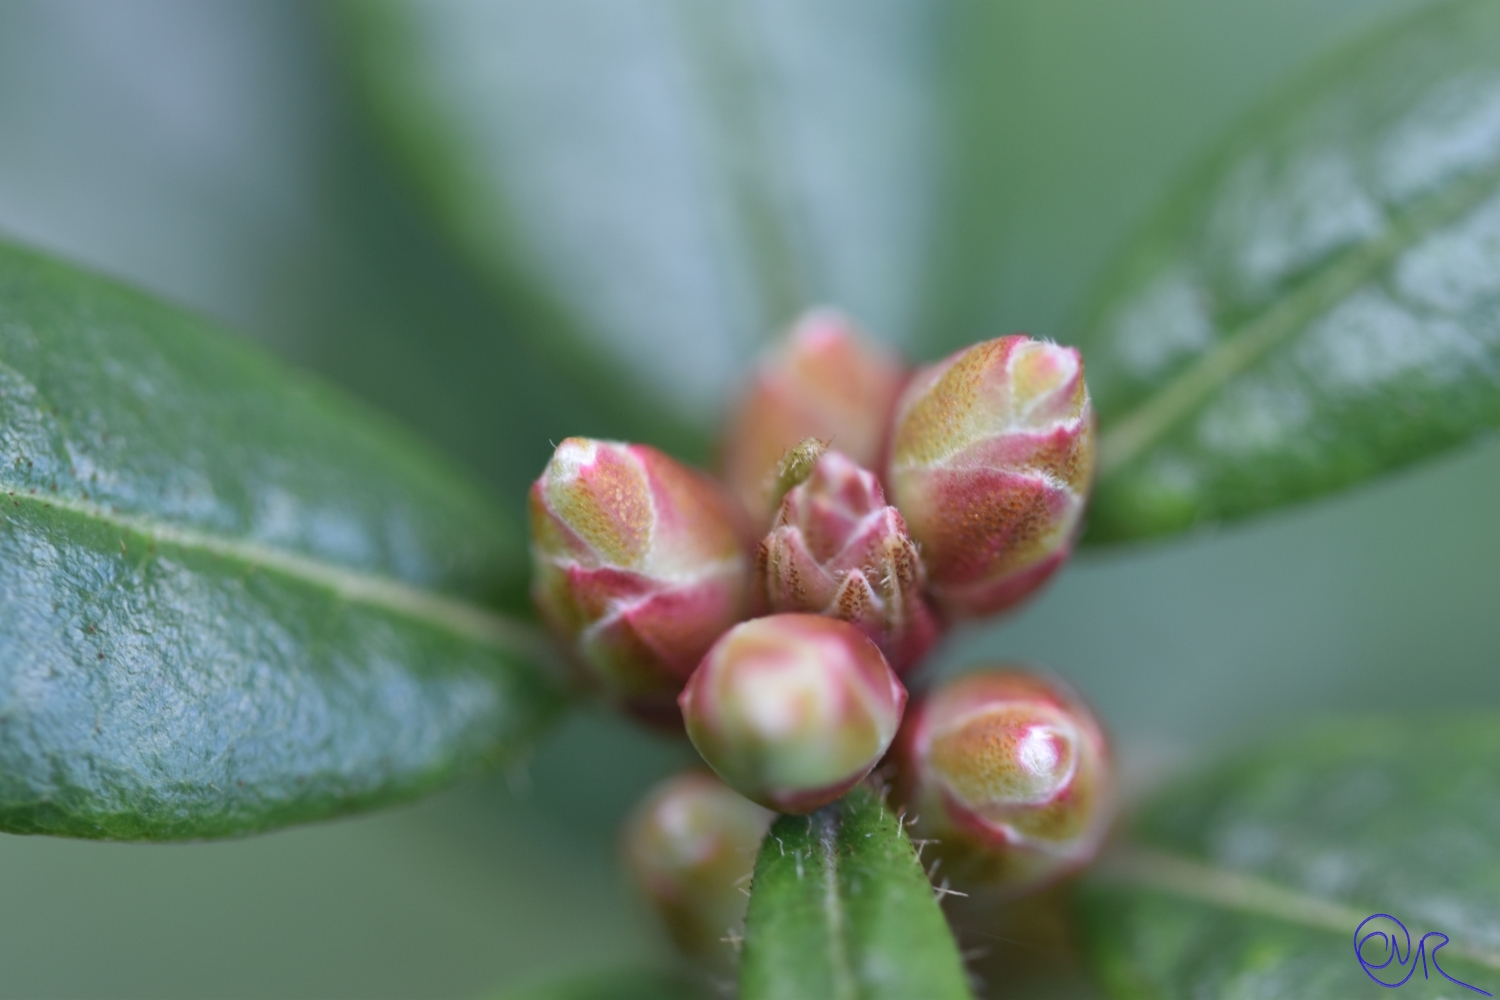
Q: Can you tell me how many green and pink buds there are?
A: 7